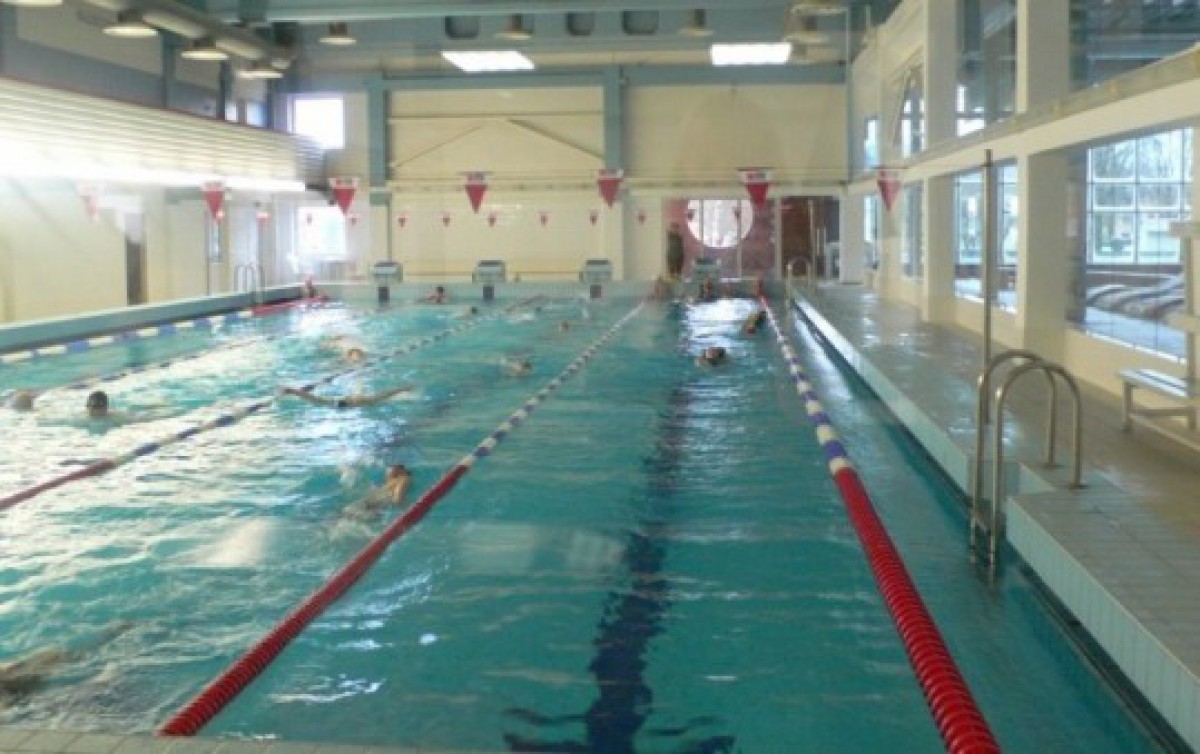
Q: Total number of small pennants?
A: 11